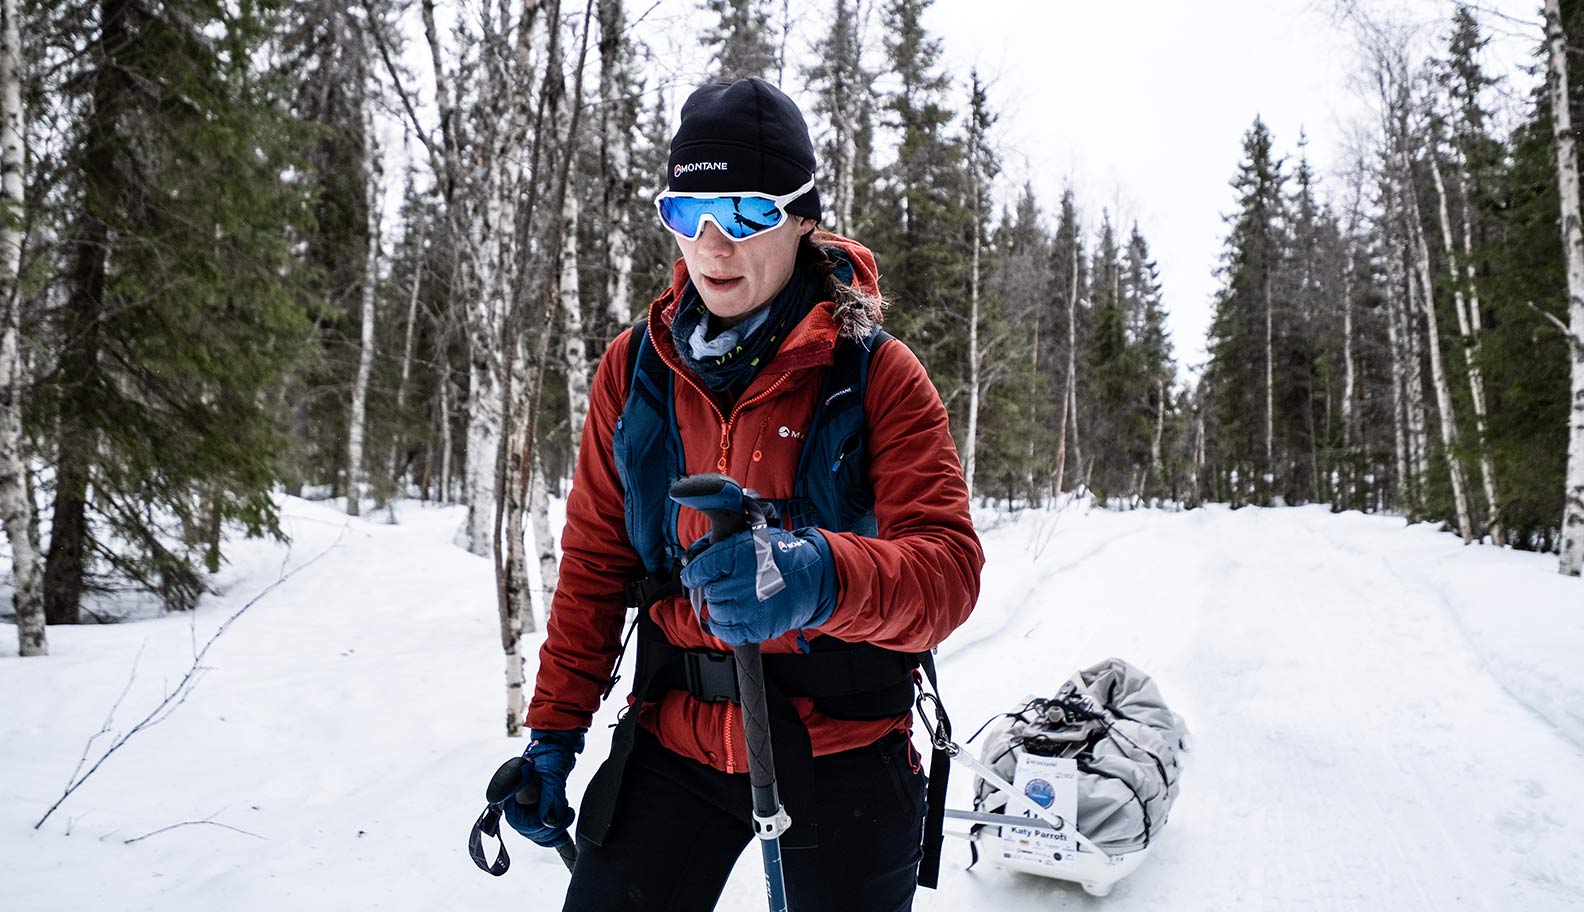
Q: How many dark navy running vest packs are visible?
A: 1